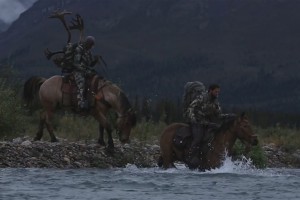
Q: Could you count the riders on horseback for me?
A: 2